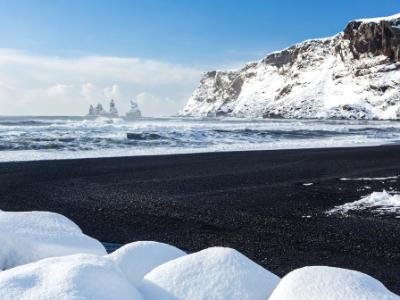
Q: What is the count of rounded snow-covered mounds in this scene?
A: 5